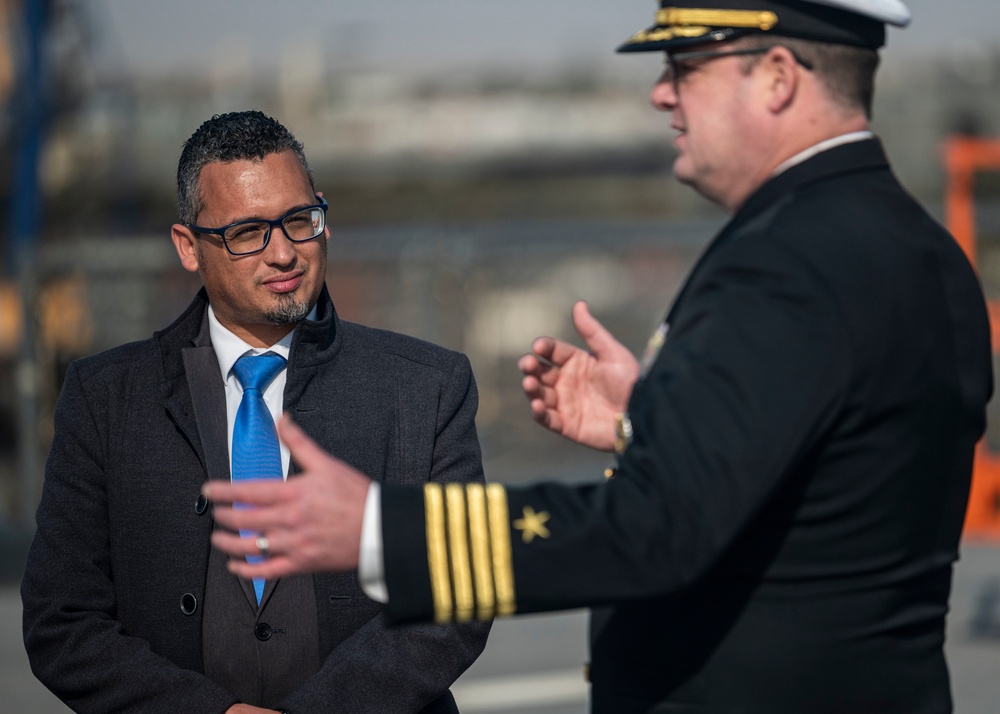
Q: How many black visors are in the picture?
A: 1